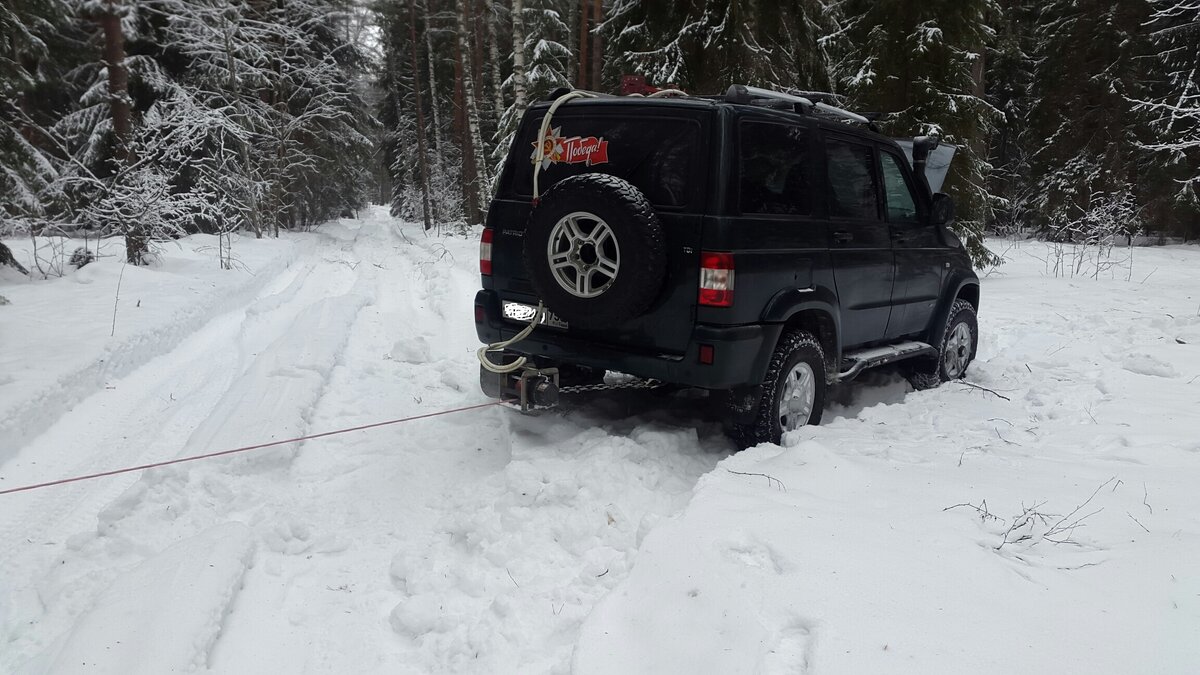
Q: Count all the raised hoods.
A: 1